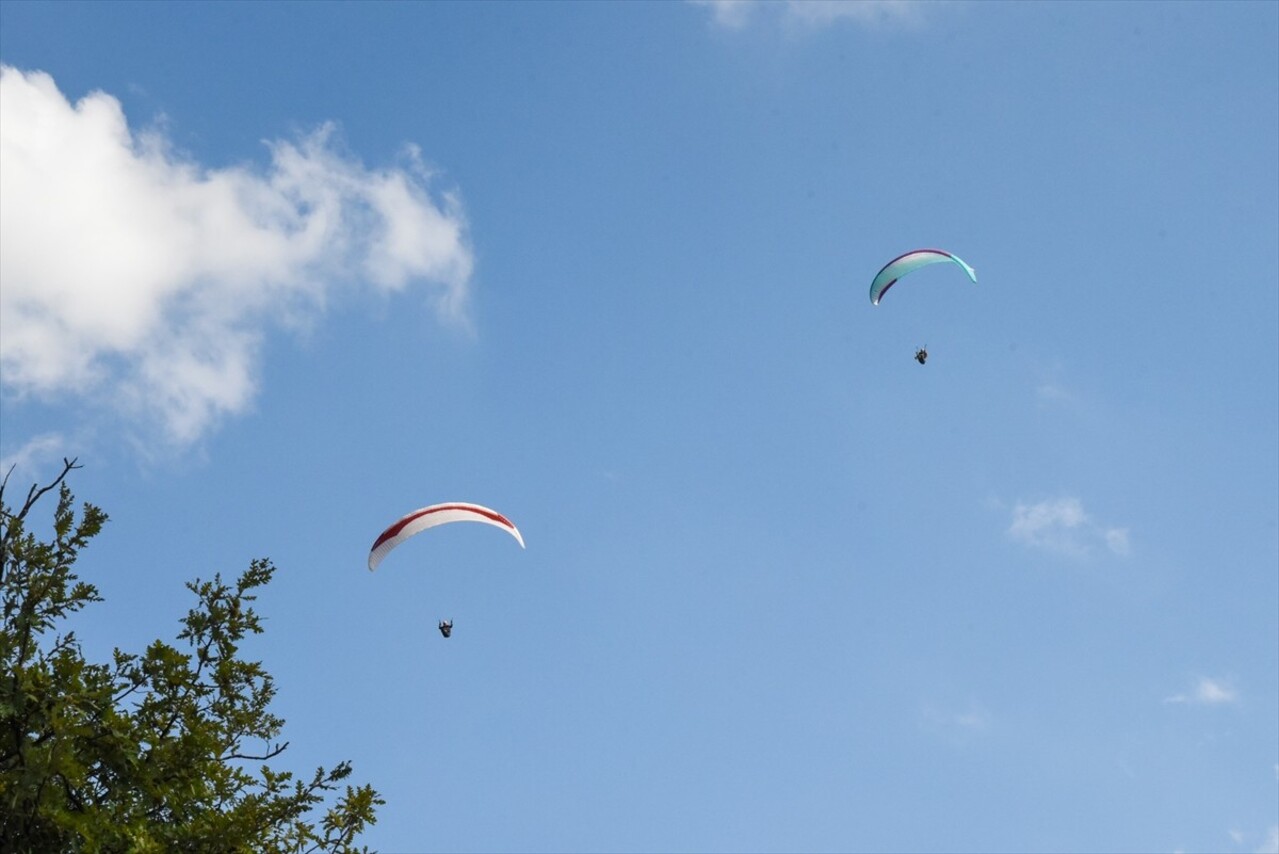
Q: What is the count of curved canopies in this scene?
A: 2